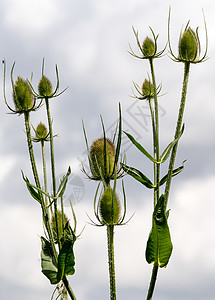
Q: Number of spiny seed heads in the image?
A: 9